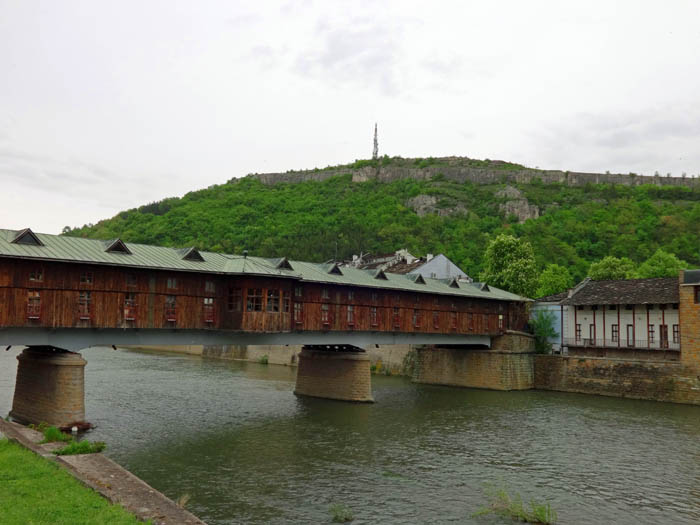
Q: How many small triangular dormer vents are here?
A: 9